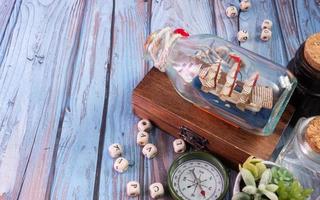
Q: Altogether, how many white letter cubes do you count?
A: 13